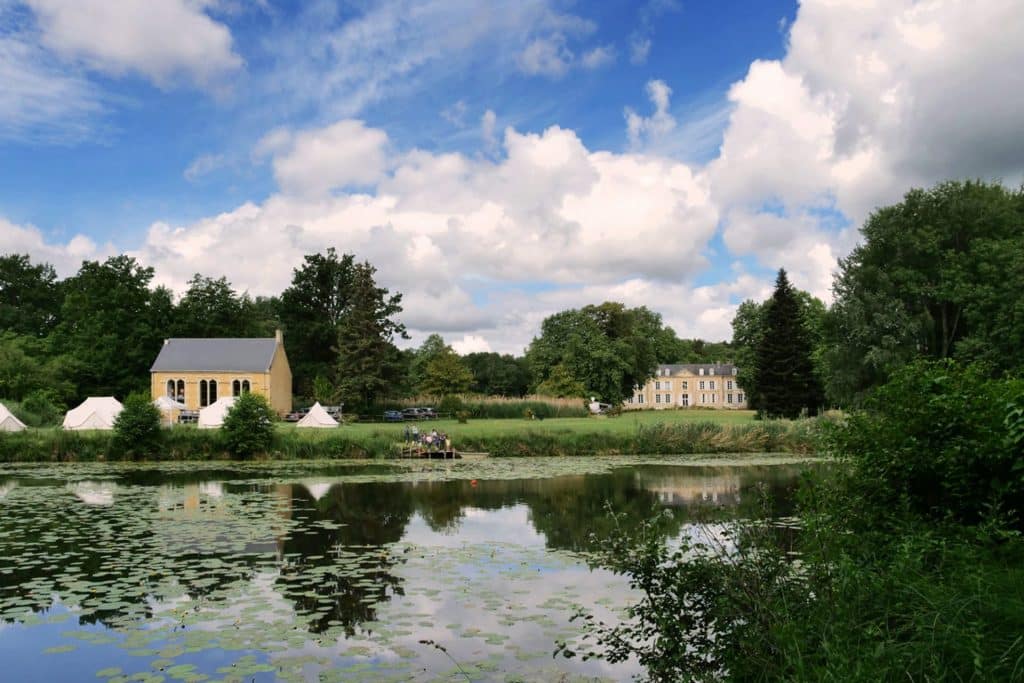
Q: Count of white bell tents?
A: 4